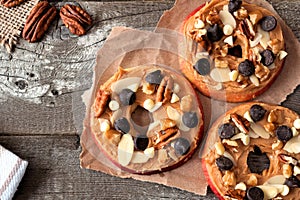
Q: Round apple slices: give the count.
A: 3